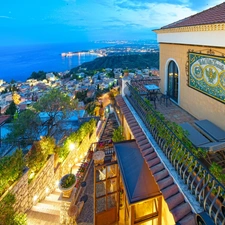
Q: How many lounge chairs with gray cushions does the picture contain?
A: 2